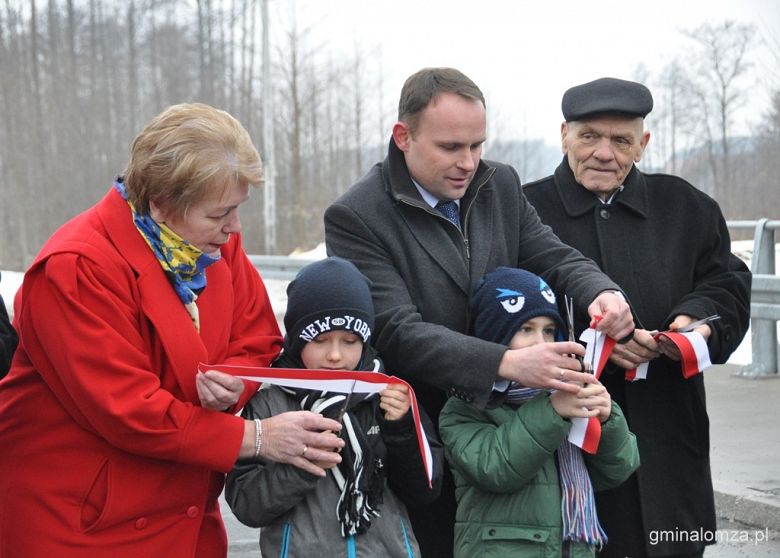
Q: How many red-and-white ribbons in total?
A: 3